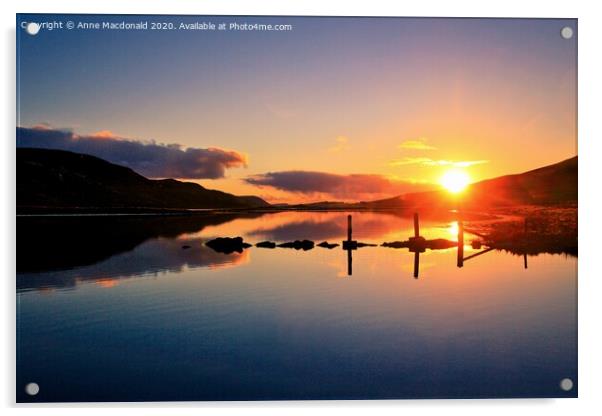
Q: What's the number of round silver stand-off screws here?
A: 4